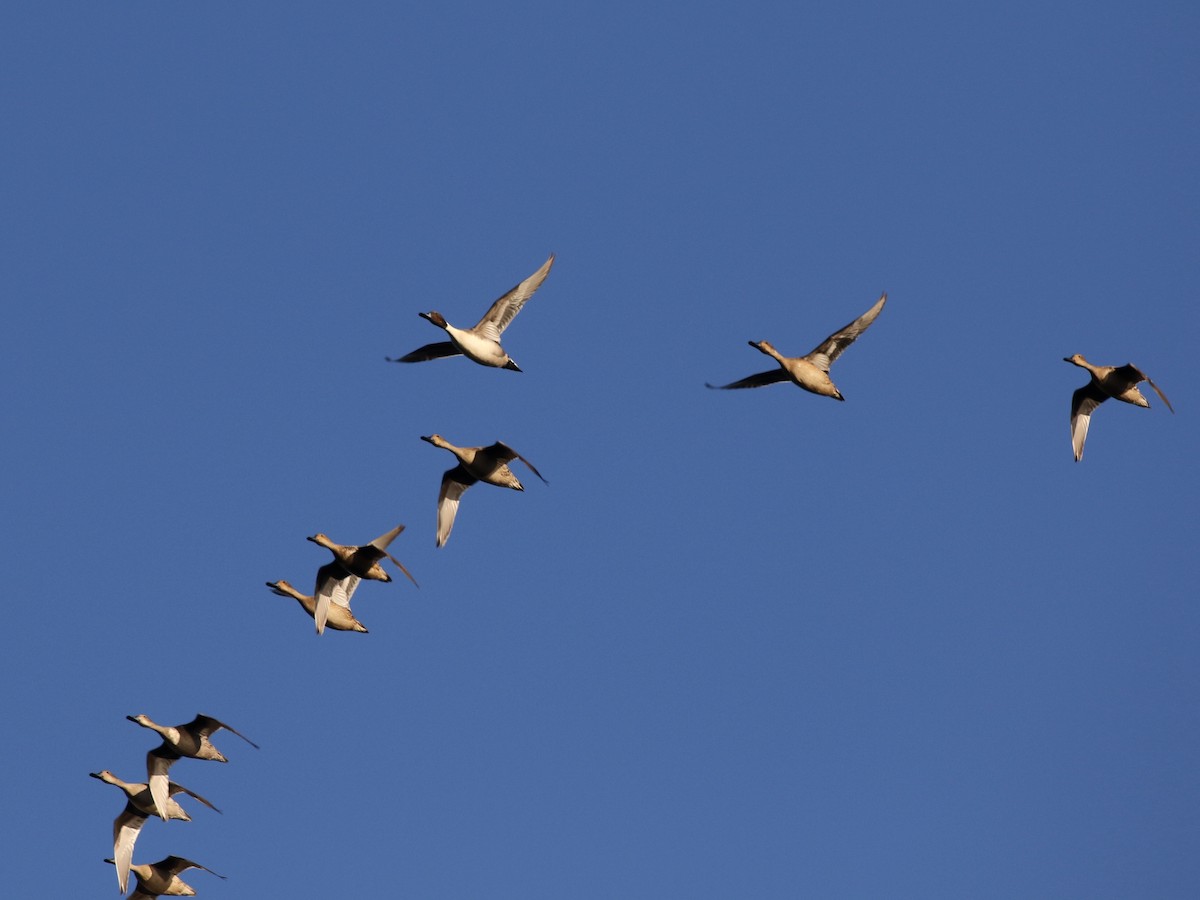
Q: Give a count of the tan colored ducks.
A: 8